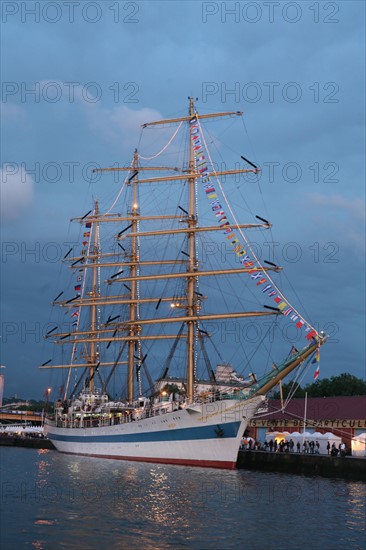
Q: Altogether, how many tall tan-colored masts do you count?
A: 3